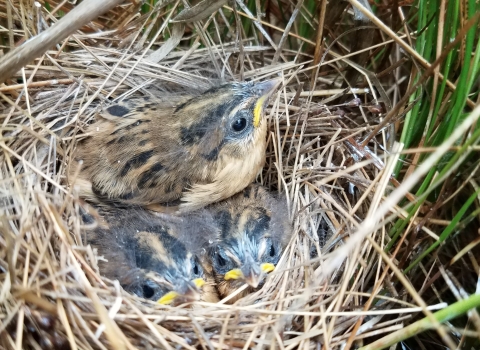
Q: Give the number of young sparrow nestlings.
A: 3